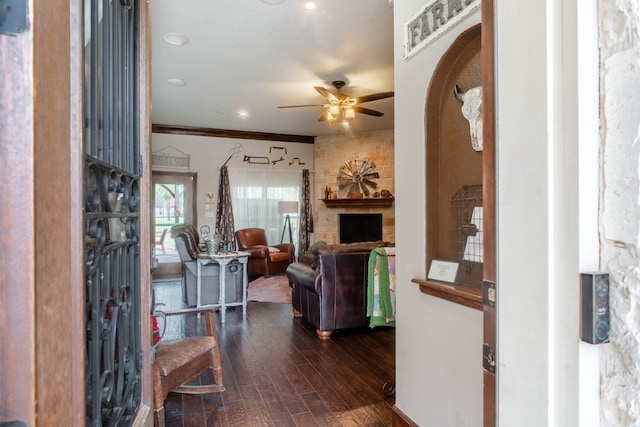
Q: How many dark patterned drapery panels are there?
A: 2